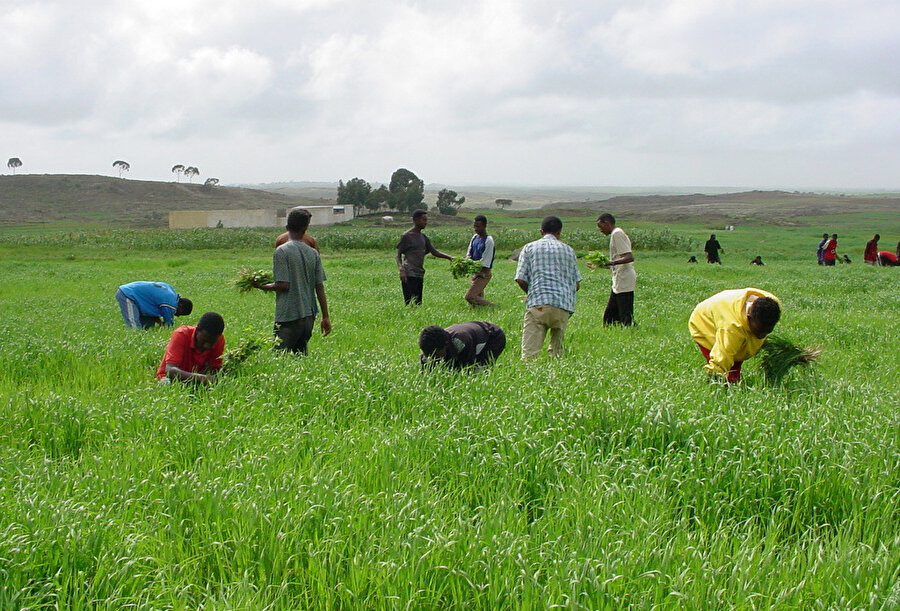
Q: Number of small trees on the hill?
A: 5